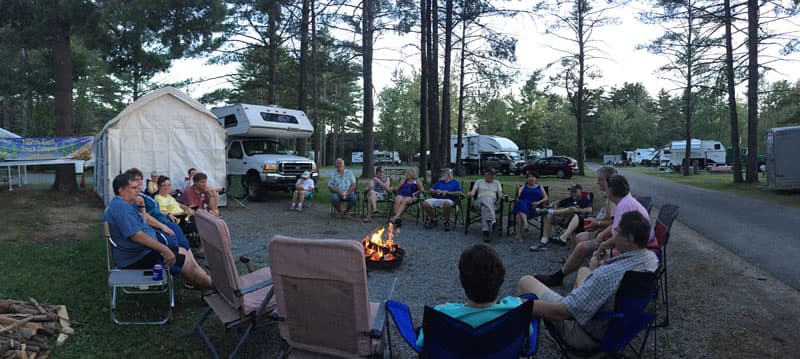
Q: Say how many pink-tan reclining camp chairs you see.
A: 2